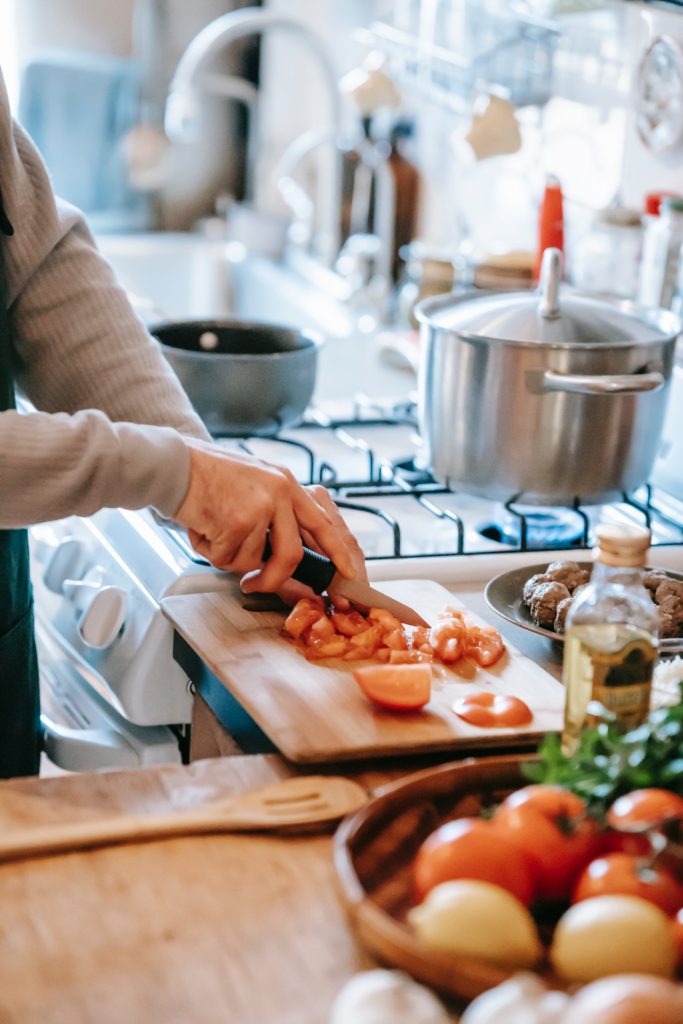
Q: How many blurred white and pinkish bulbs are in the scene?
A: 3